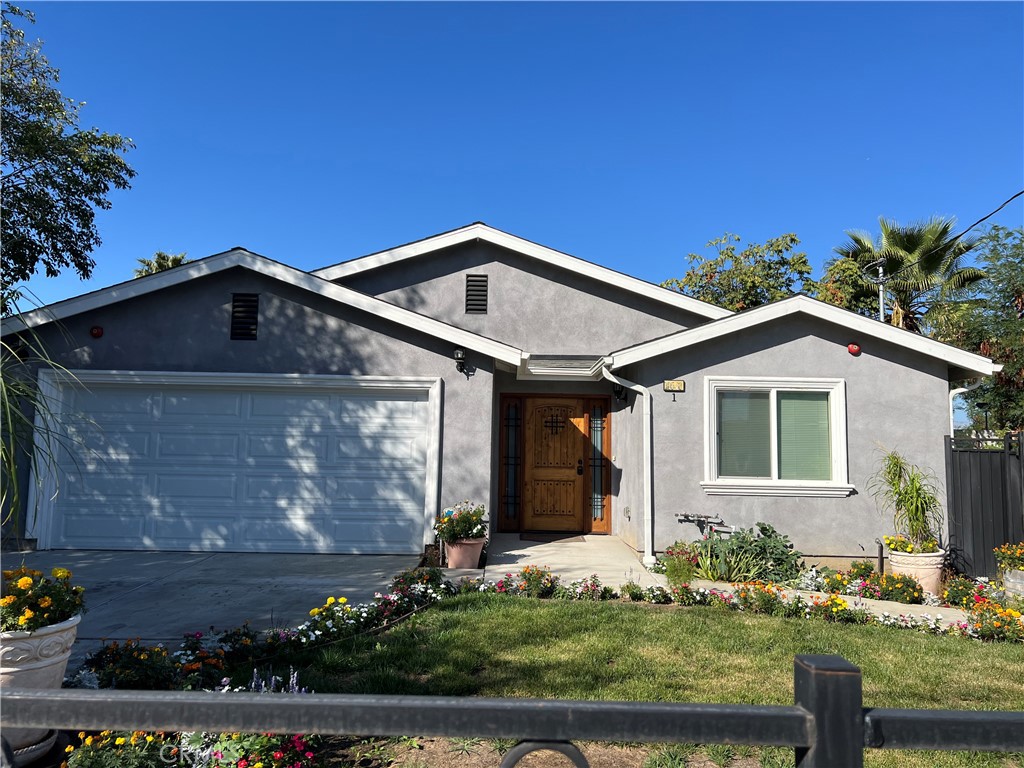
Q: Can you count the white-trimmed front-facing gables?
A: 3